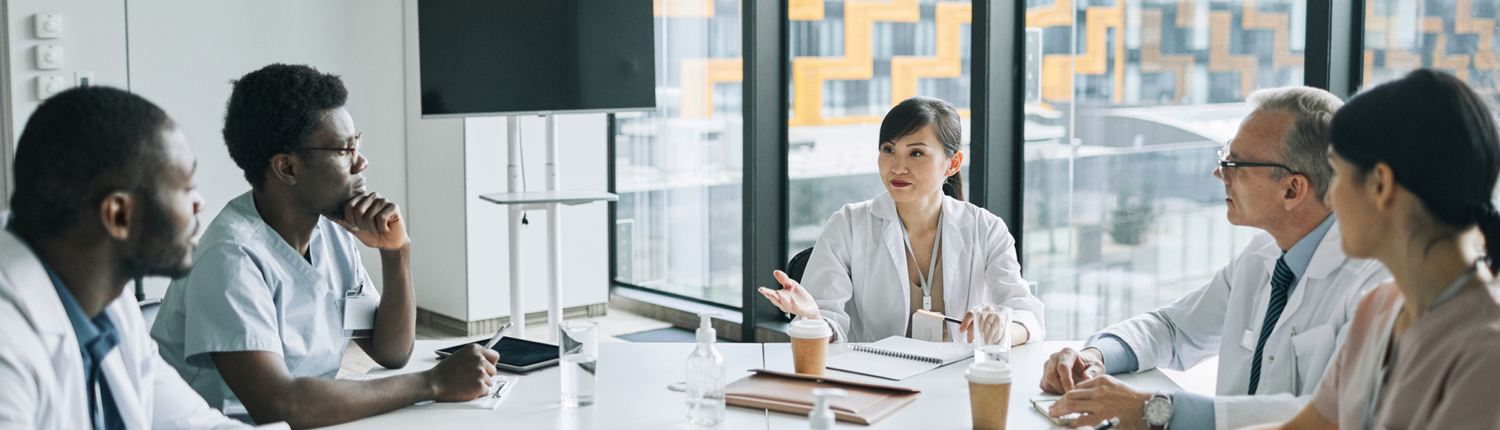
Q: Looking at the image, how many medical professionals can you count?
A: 5